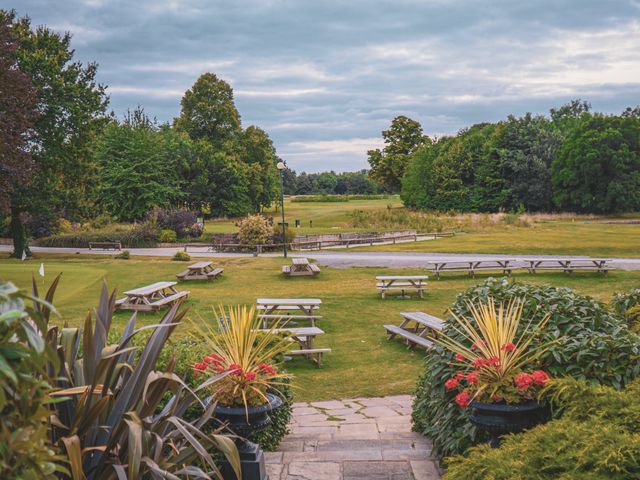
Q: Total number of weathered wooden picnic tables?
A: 9